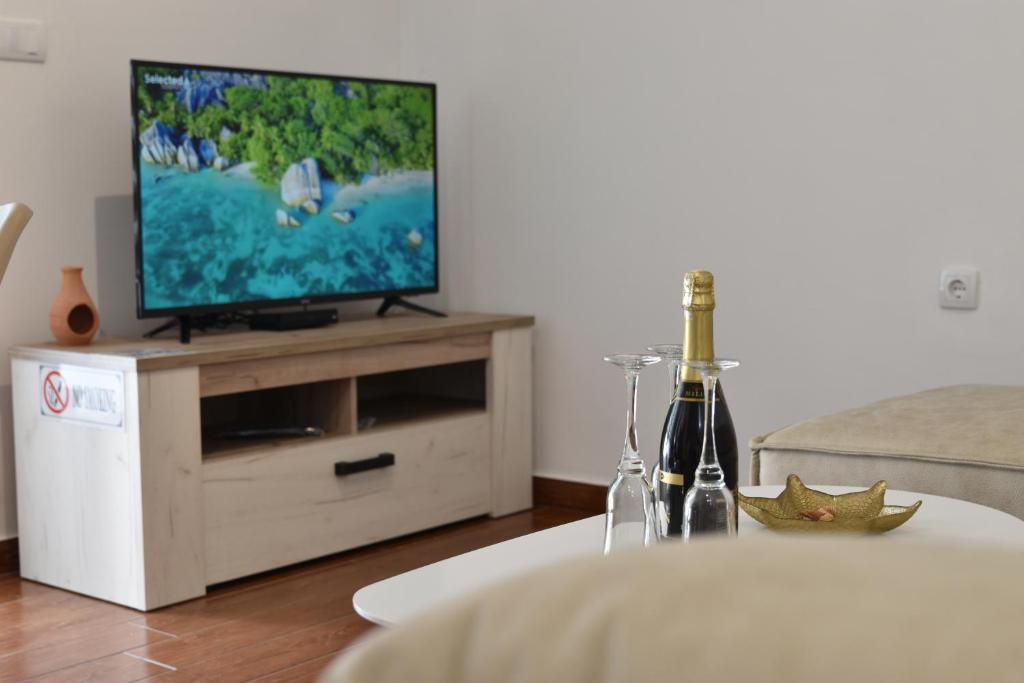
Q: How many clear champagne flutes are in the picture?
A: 3